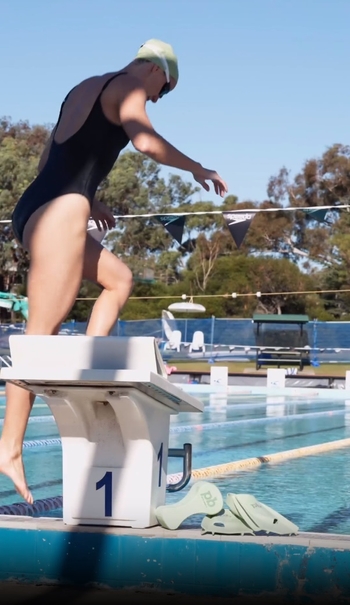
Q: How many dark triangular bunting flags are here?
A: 3